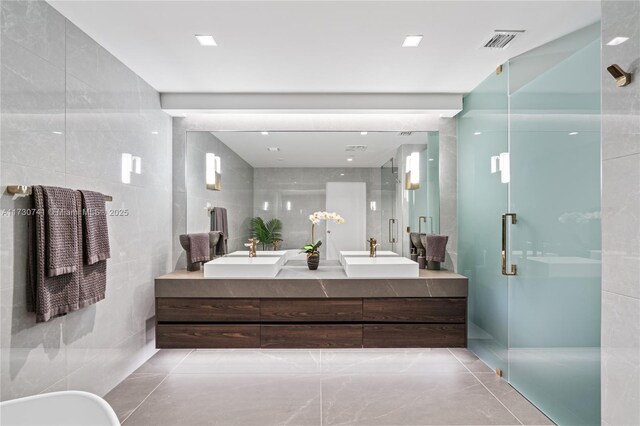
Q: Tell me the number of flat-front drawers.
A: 6